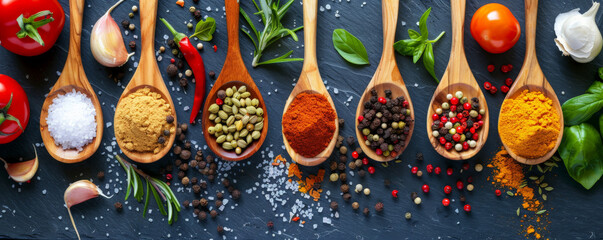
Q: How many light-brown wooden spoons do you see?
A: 6